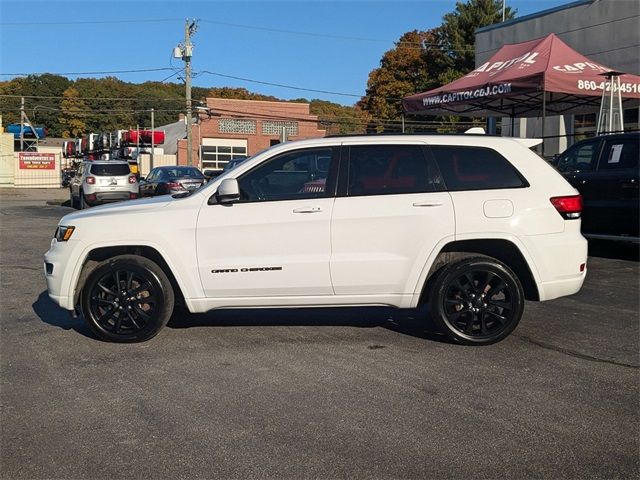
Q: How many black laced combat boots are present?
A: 0